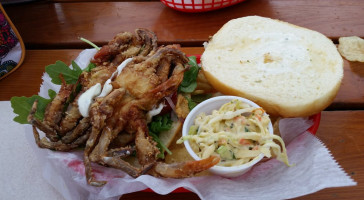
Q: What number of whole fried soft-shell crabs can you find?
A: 2